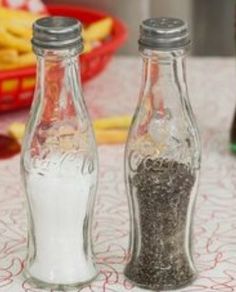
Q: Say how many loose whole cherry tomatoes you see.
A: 0